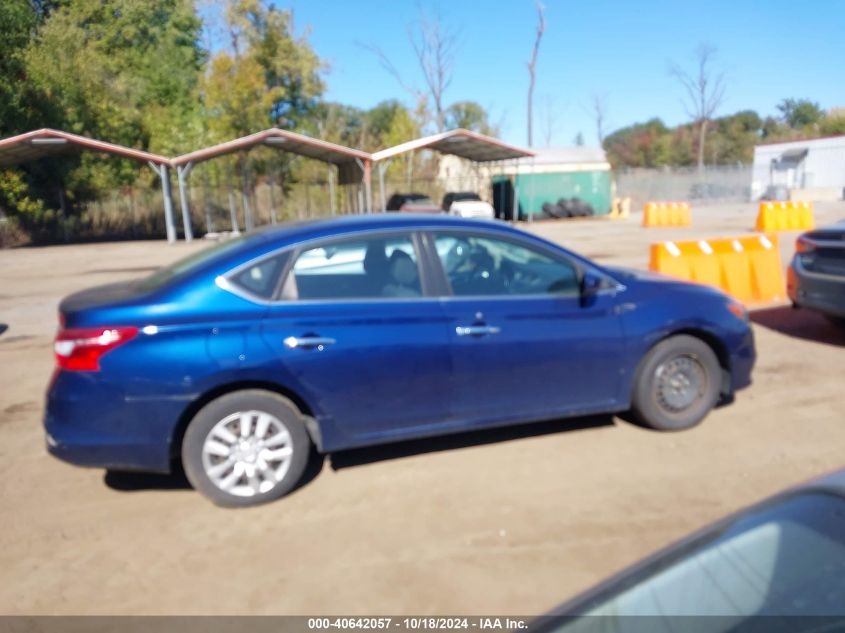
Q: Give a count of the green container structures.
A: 1